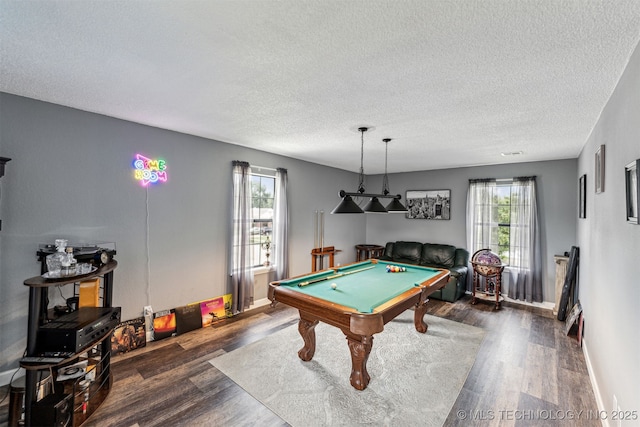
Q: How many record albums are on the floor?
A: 5